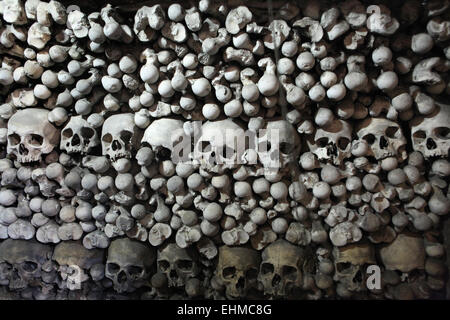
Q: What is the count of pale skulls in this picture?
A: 9